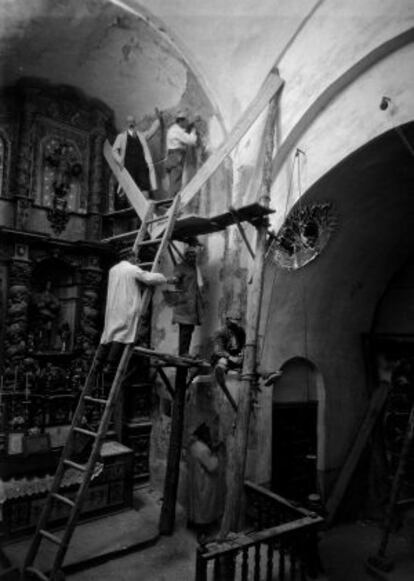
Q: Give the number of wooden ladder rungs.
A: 10